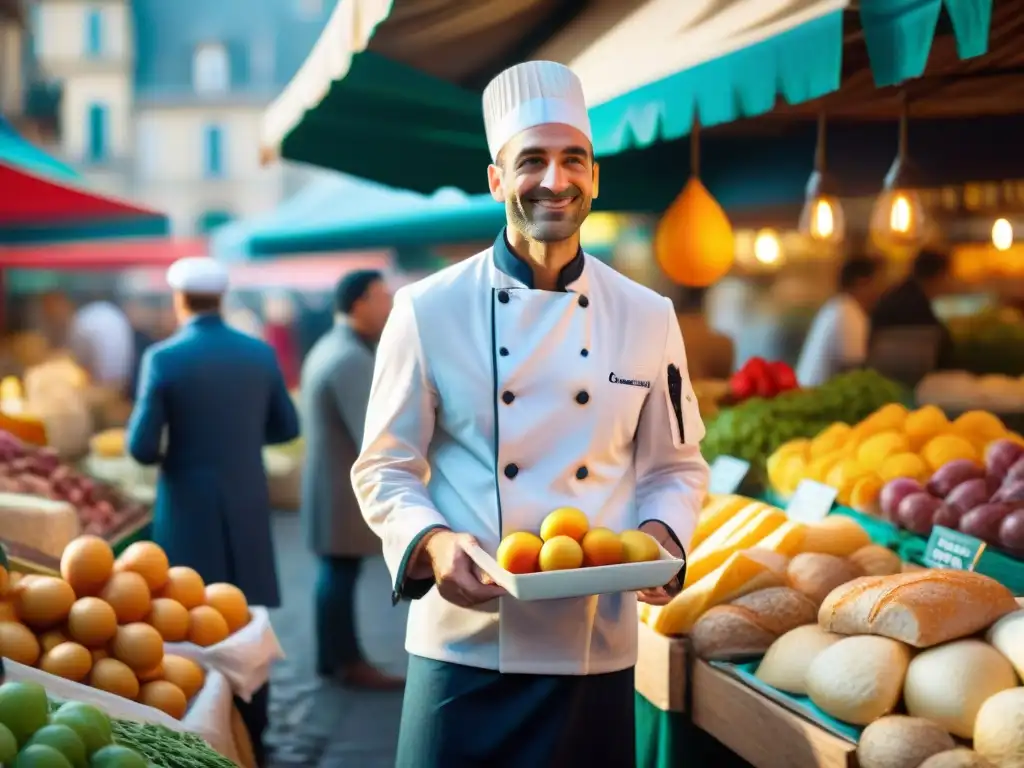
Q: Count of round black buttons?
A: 8